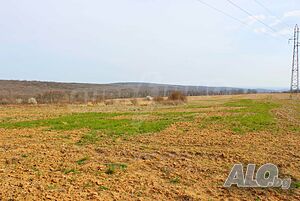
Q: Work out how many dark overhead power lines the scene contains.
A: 3